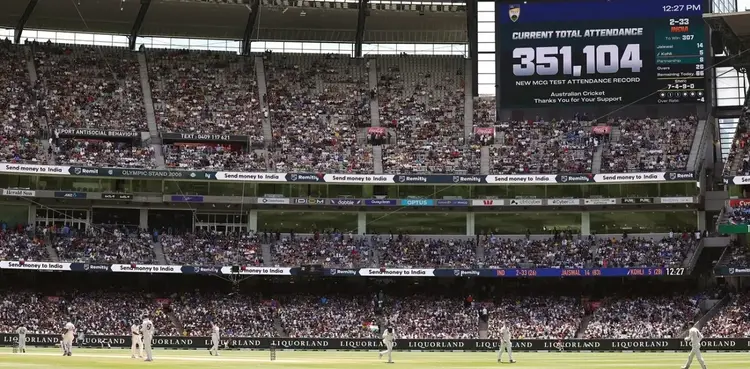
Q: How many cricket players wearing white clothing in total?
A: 8